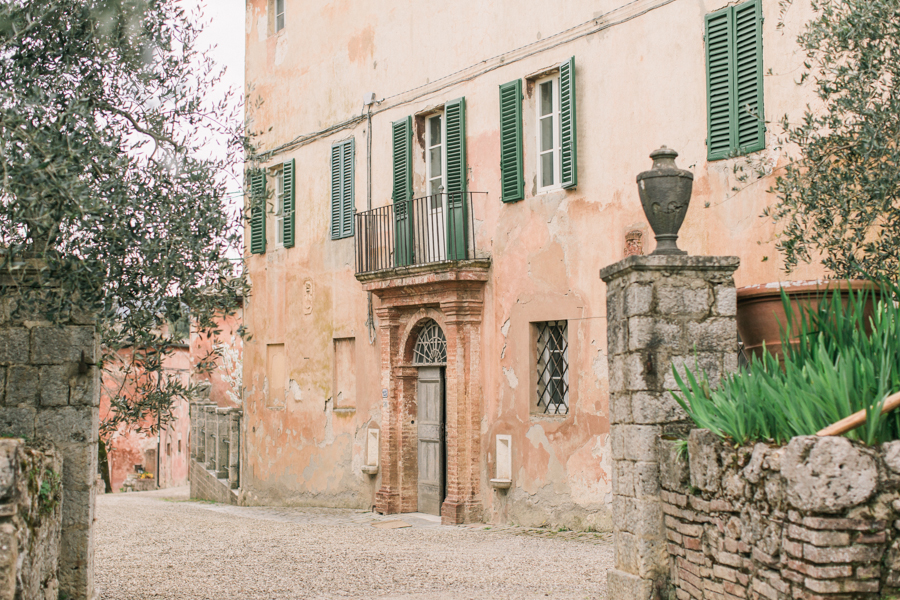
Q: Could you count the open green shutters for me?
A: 6